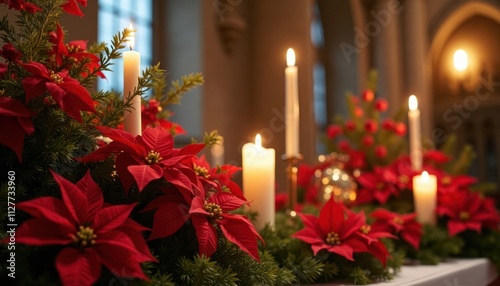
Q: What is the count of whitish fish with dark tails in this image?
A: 0